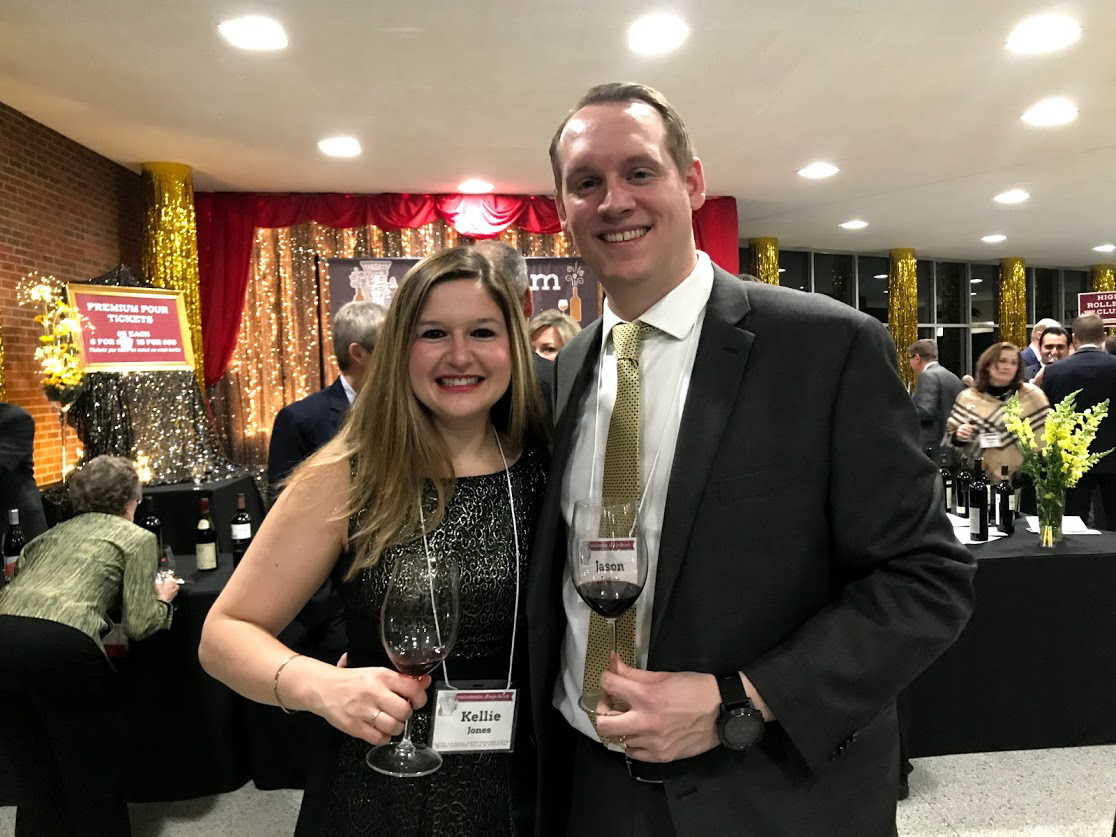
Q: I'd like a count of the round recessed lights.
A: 11